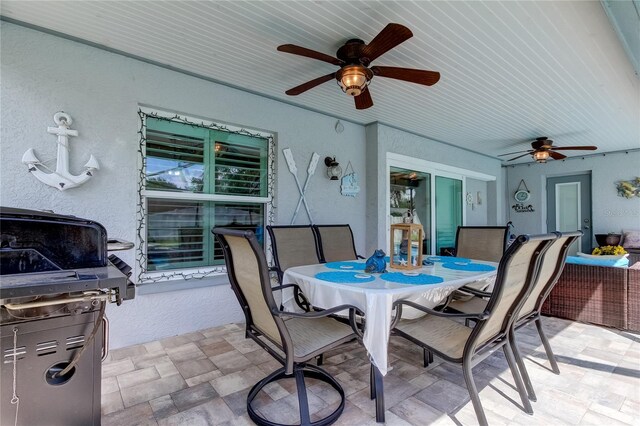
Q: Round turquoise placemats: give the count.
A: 6